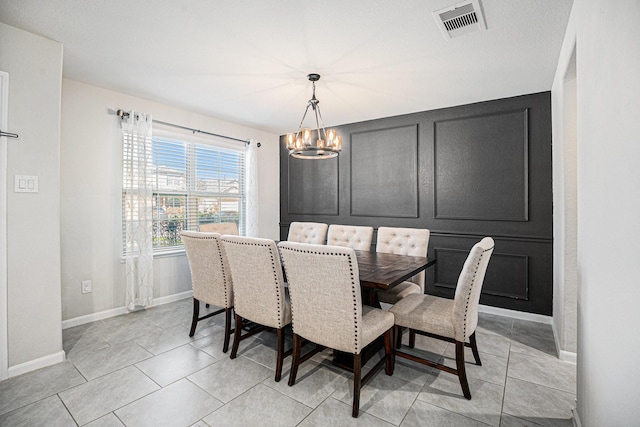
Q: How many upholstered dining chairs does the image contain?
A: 8